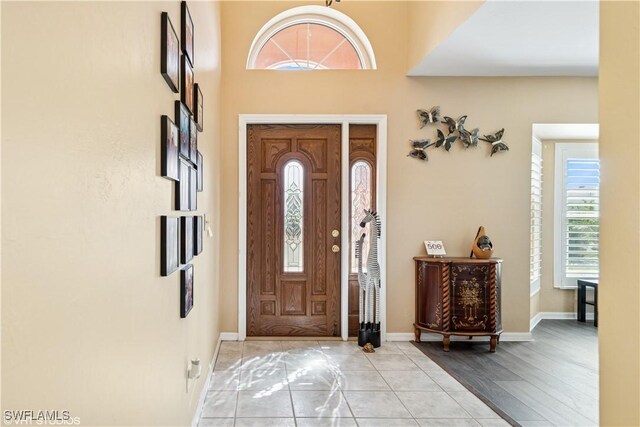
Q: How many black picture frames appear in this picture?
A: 14